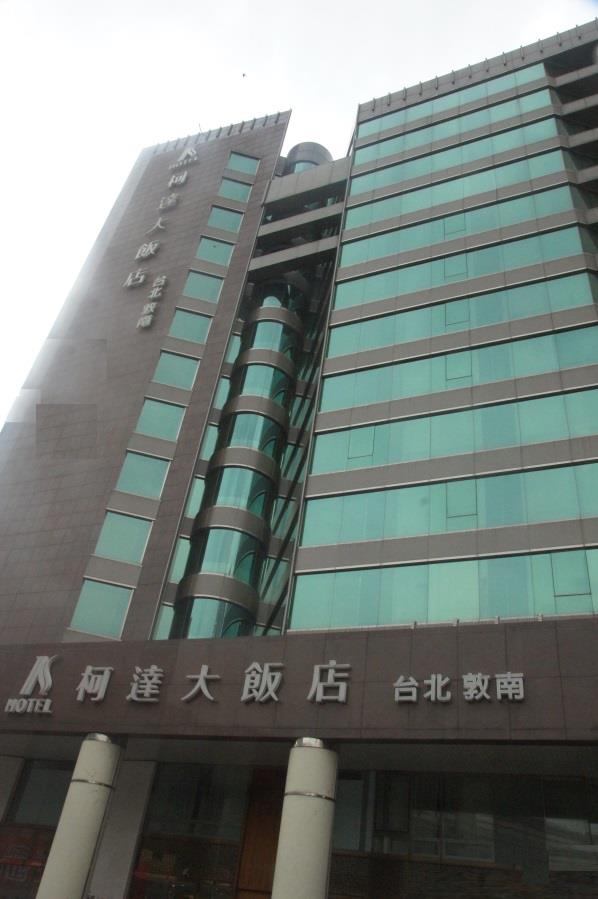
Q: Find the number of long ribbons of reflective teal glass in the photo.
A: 11